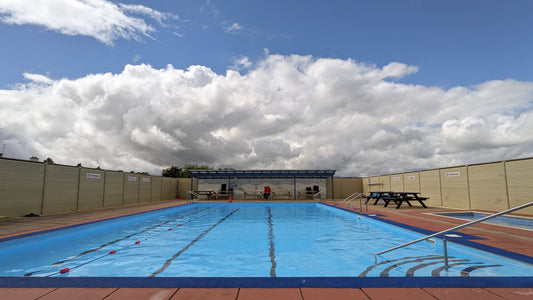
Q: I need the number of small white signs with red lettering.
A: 6